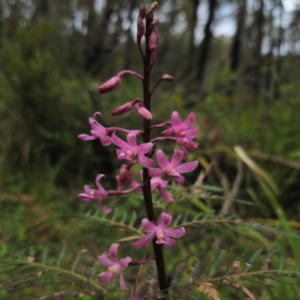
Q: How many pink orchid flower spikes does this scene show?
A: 1